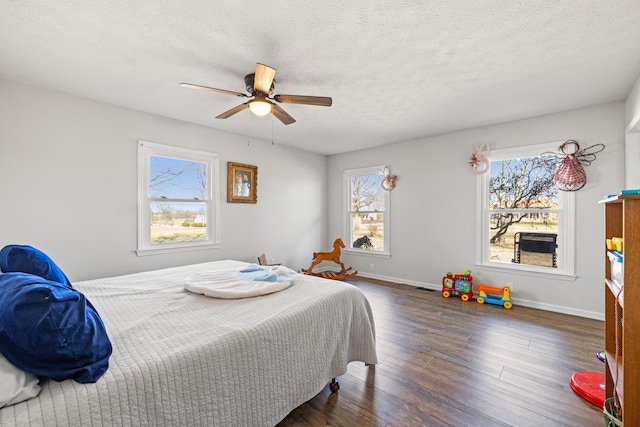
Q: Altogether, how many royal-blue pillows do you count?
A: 2